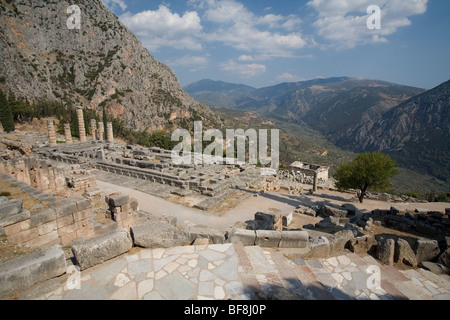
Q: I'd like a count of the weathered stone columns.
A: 6